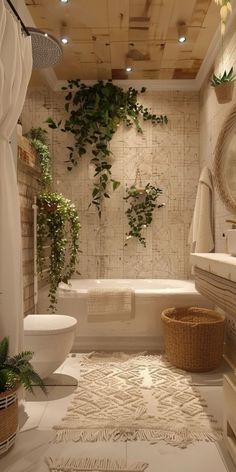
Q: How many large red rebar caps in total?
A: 0